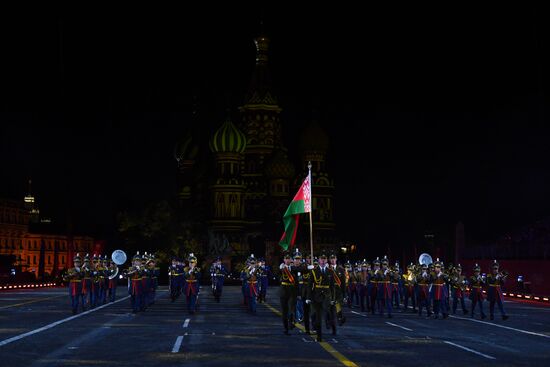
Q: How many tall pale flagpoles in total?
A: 1